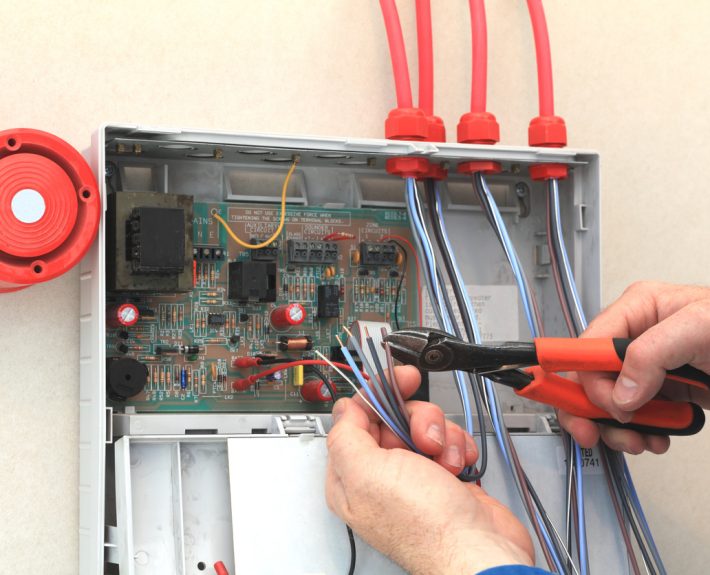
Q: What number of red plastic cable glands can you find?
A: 4